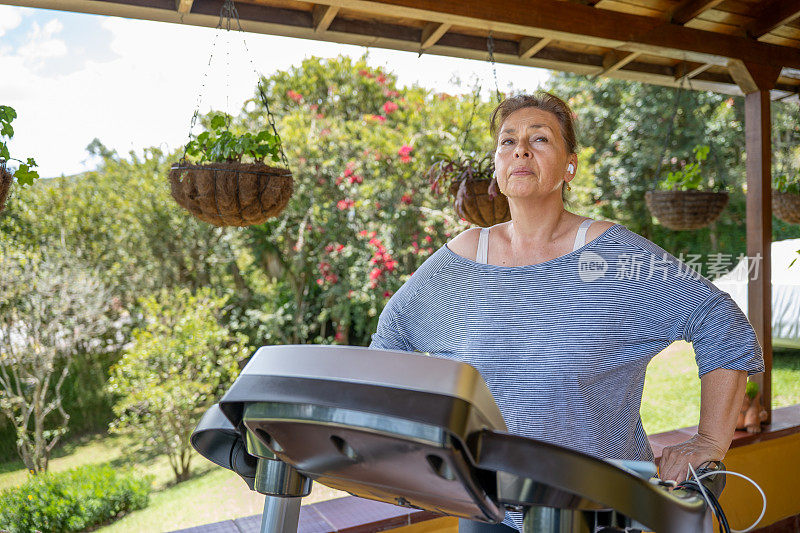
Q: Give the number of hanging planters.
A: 5